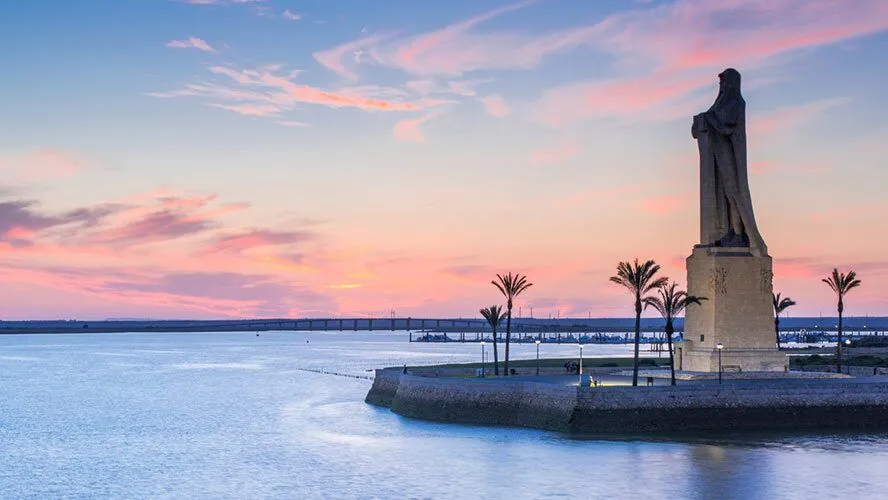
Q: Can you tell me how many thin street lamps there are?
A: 5